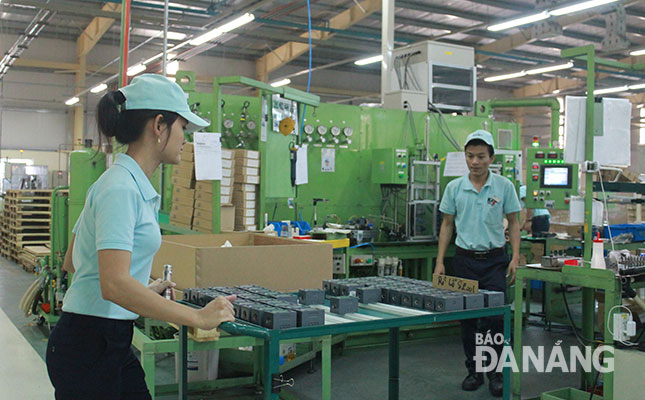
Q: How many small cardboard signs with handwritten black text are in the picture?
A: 1